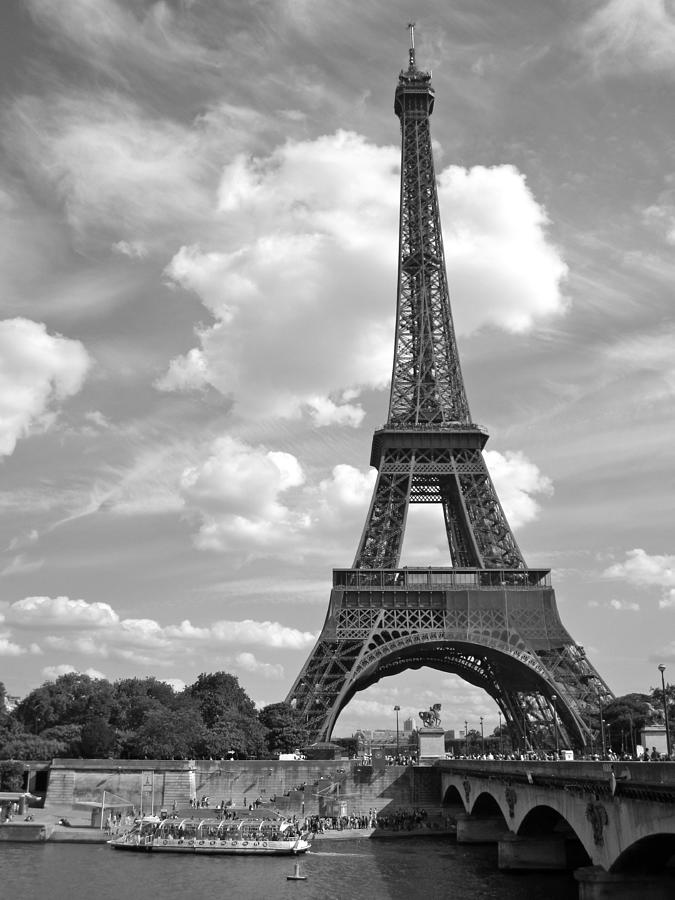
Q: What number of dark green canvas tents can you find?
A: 0